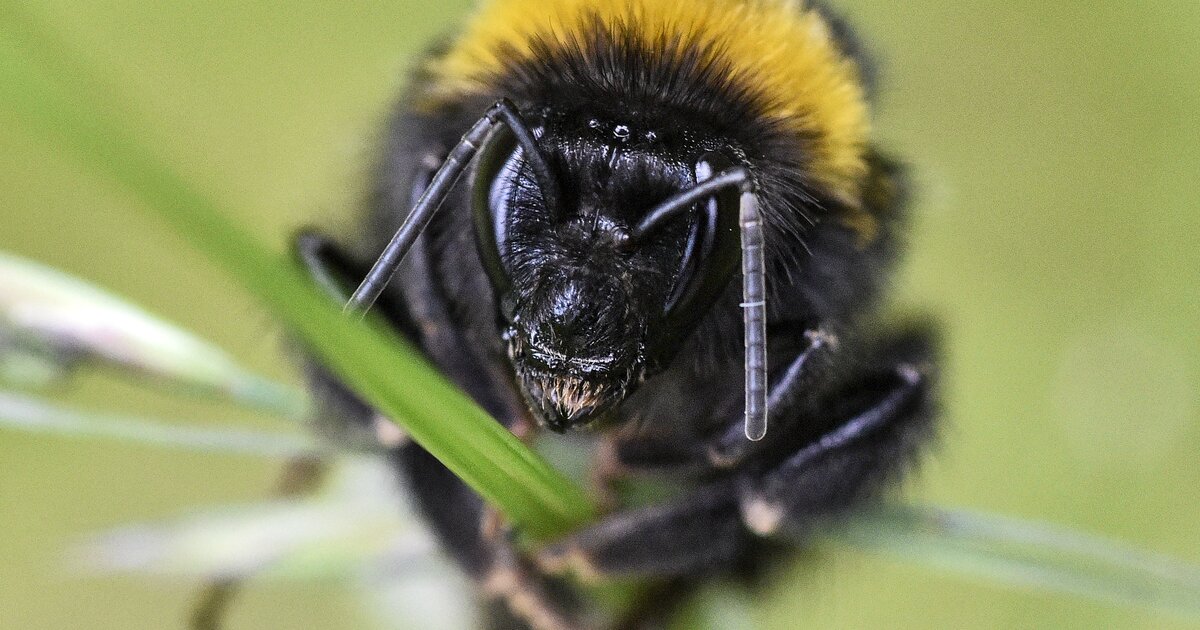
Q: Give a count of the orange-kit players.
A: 0